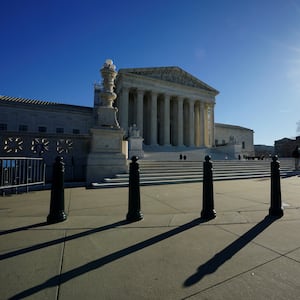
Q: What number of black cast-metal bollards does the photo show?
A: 4